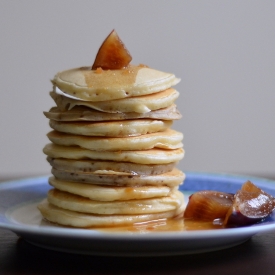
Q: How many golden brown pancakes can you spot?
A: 11